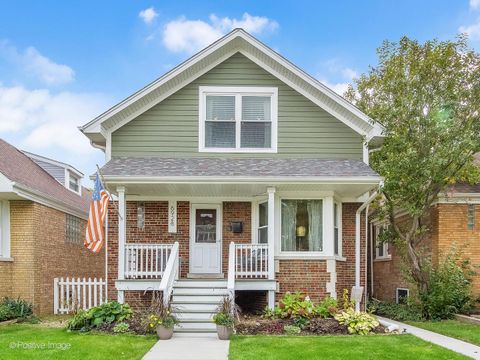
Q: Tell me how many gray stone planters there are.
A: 2